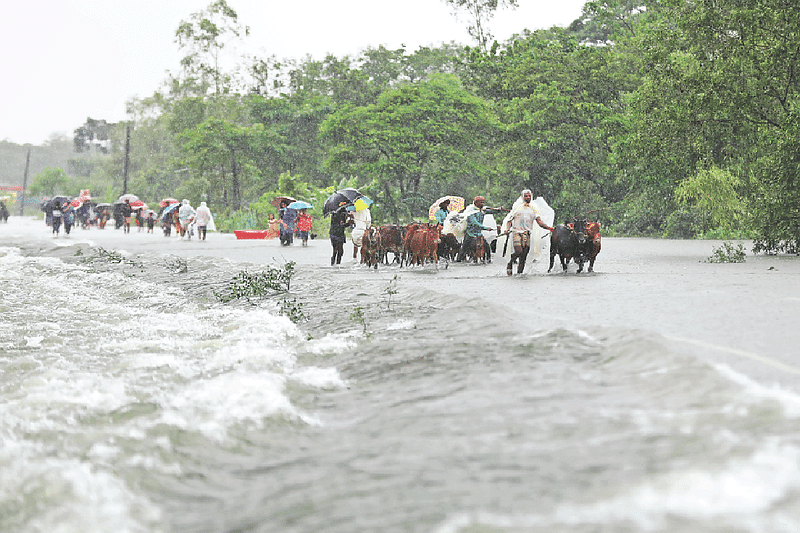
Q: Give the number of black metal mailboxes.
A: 0